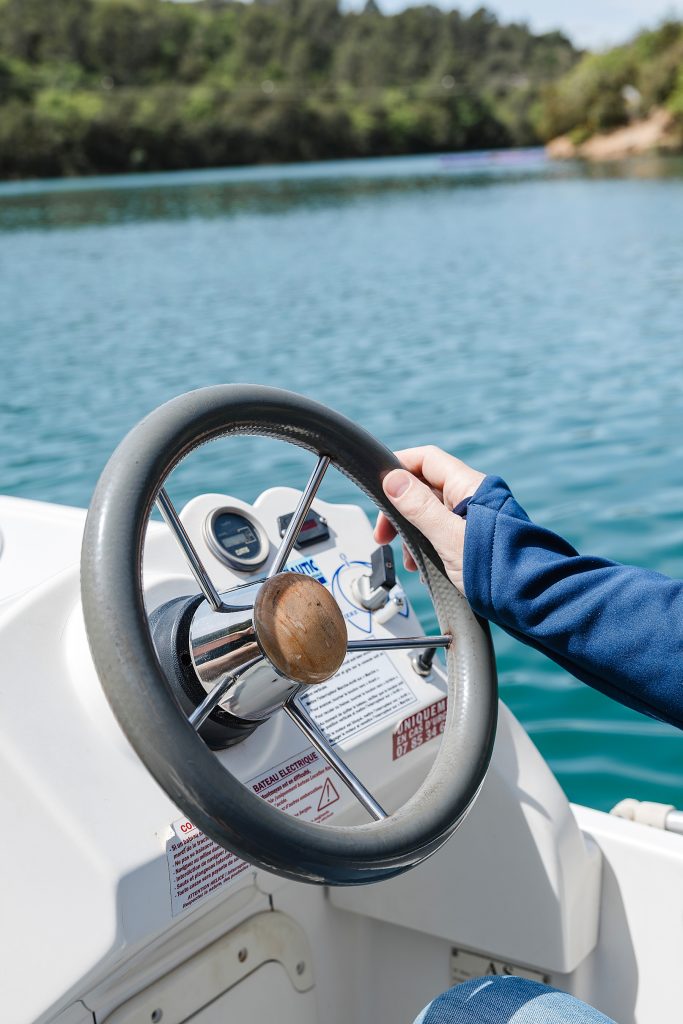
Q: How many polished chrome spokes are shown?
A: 5